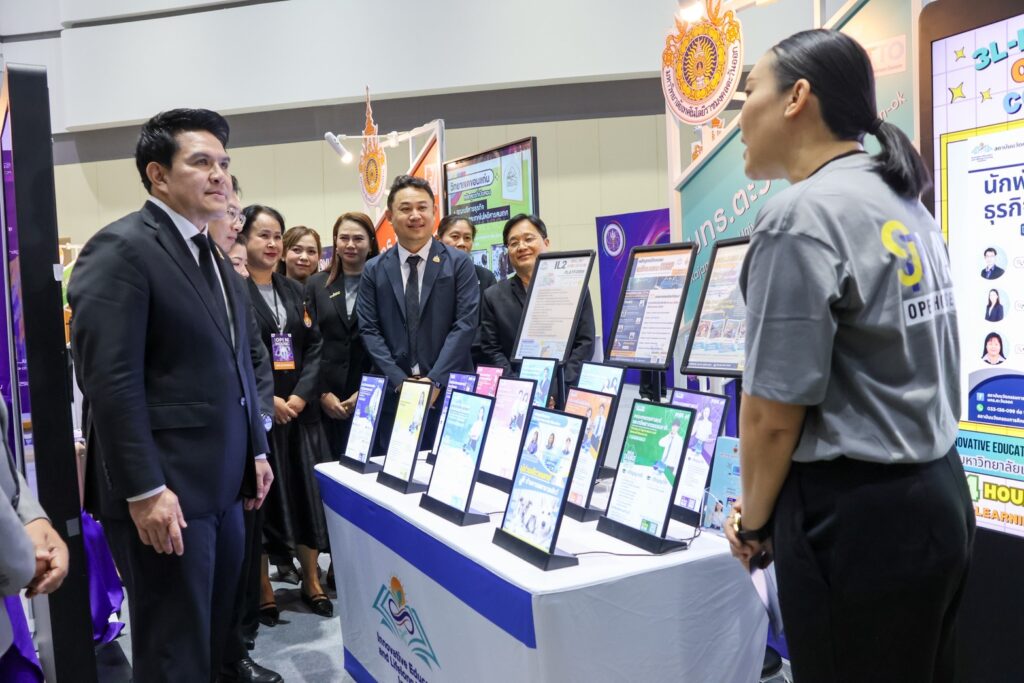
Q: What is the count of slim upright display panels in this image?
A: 12